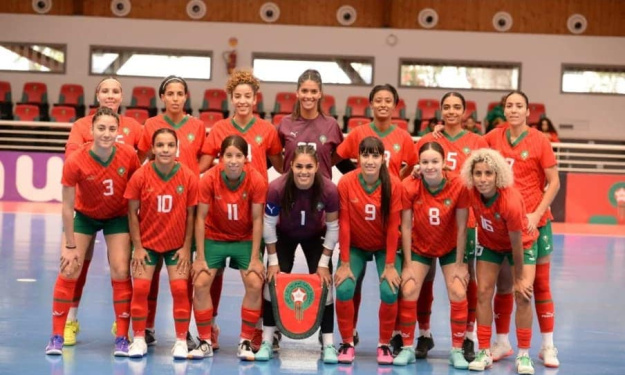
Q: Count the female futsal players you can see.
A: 14